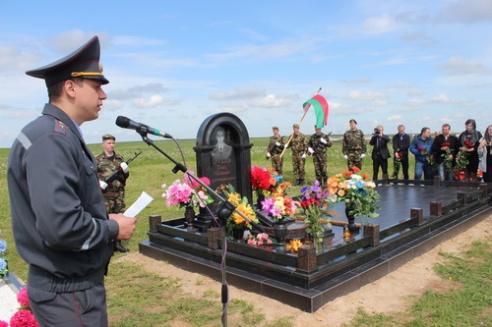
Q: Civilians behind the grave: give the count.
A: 6